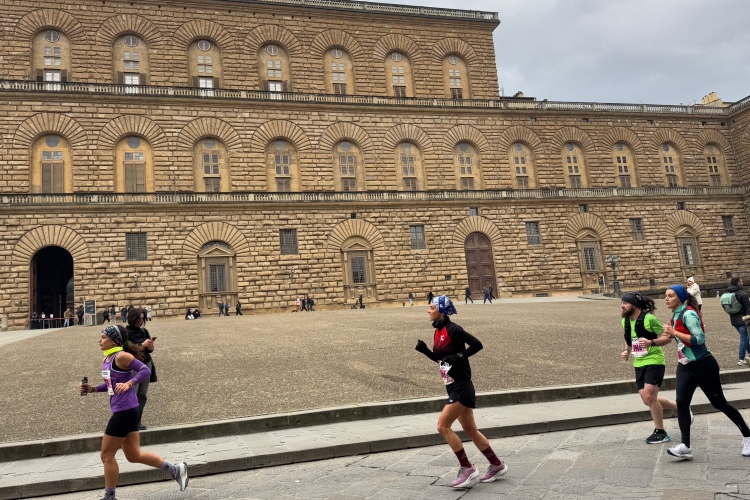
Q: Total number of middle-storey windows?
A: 12